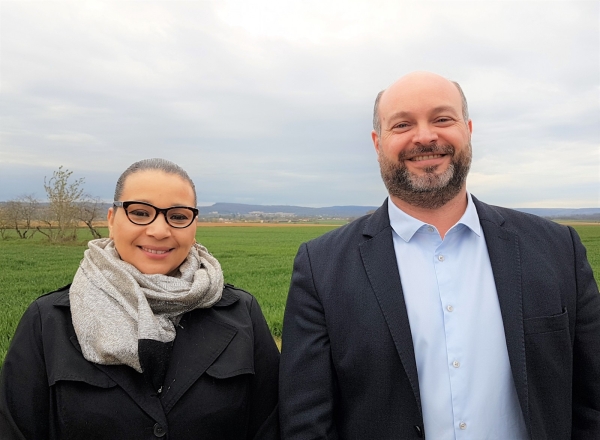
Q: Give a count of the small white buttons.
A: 5